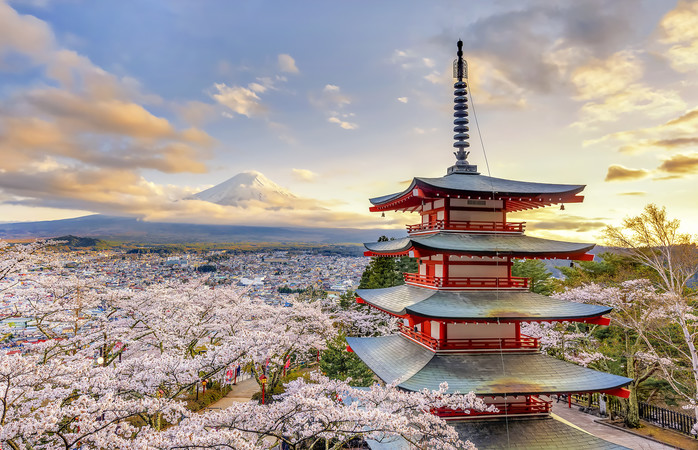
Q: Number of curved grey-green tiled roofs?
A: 5